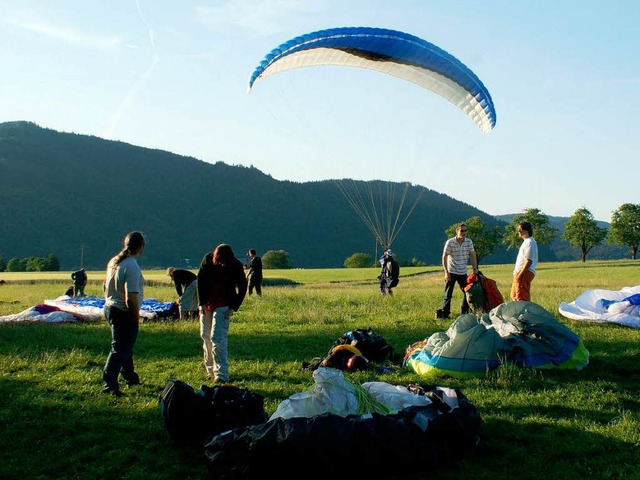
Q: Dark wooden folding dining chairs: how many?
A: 0